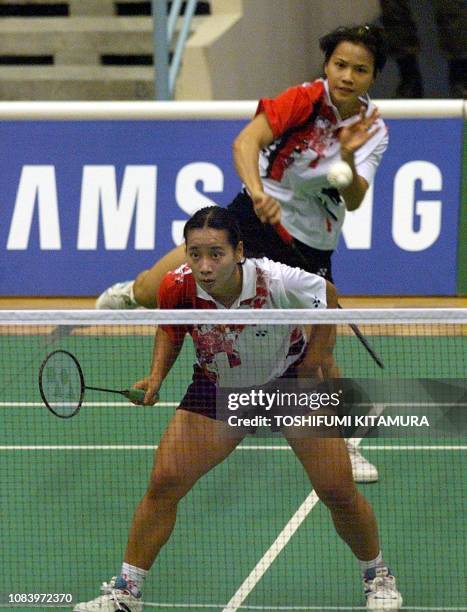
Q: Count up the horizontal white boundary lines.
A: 2